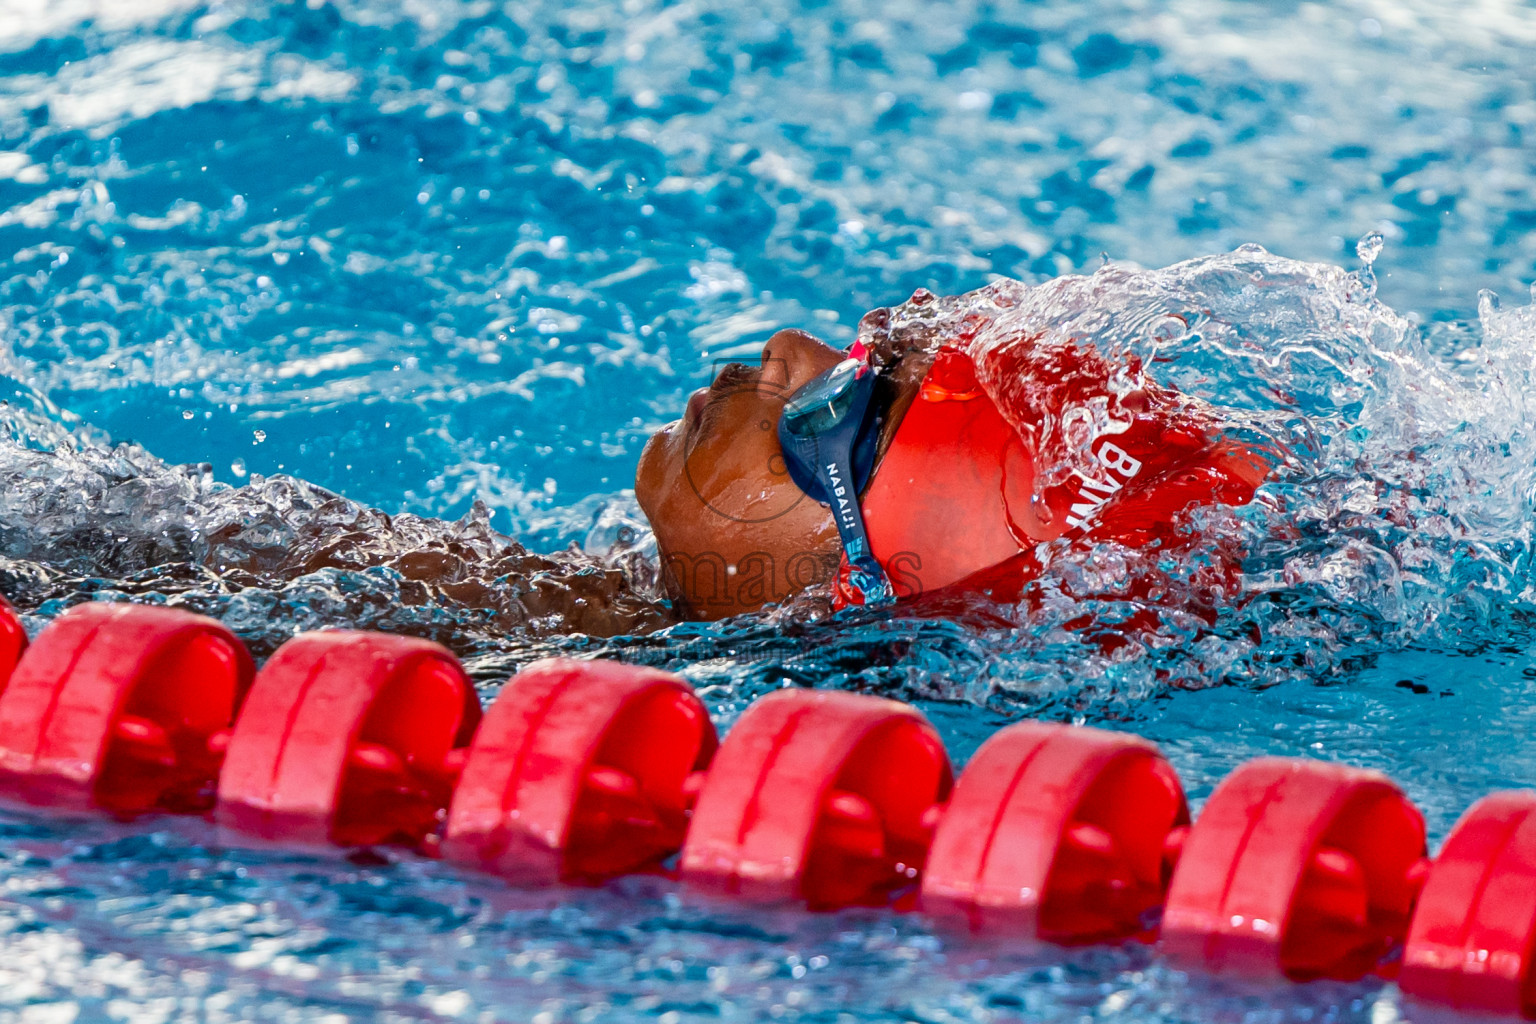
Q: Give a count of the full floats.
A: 6